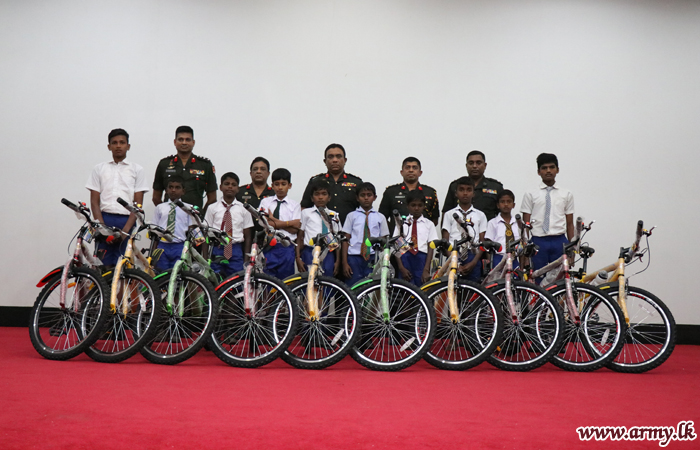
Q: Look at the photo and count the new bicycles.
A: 10